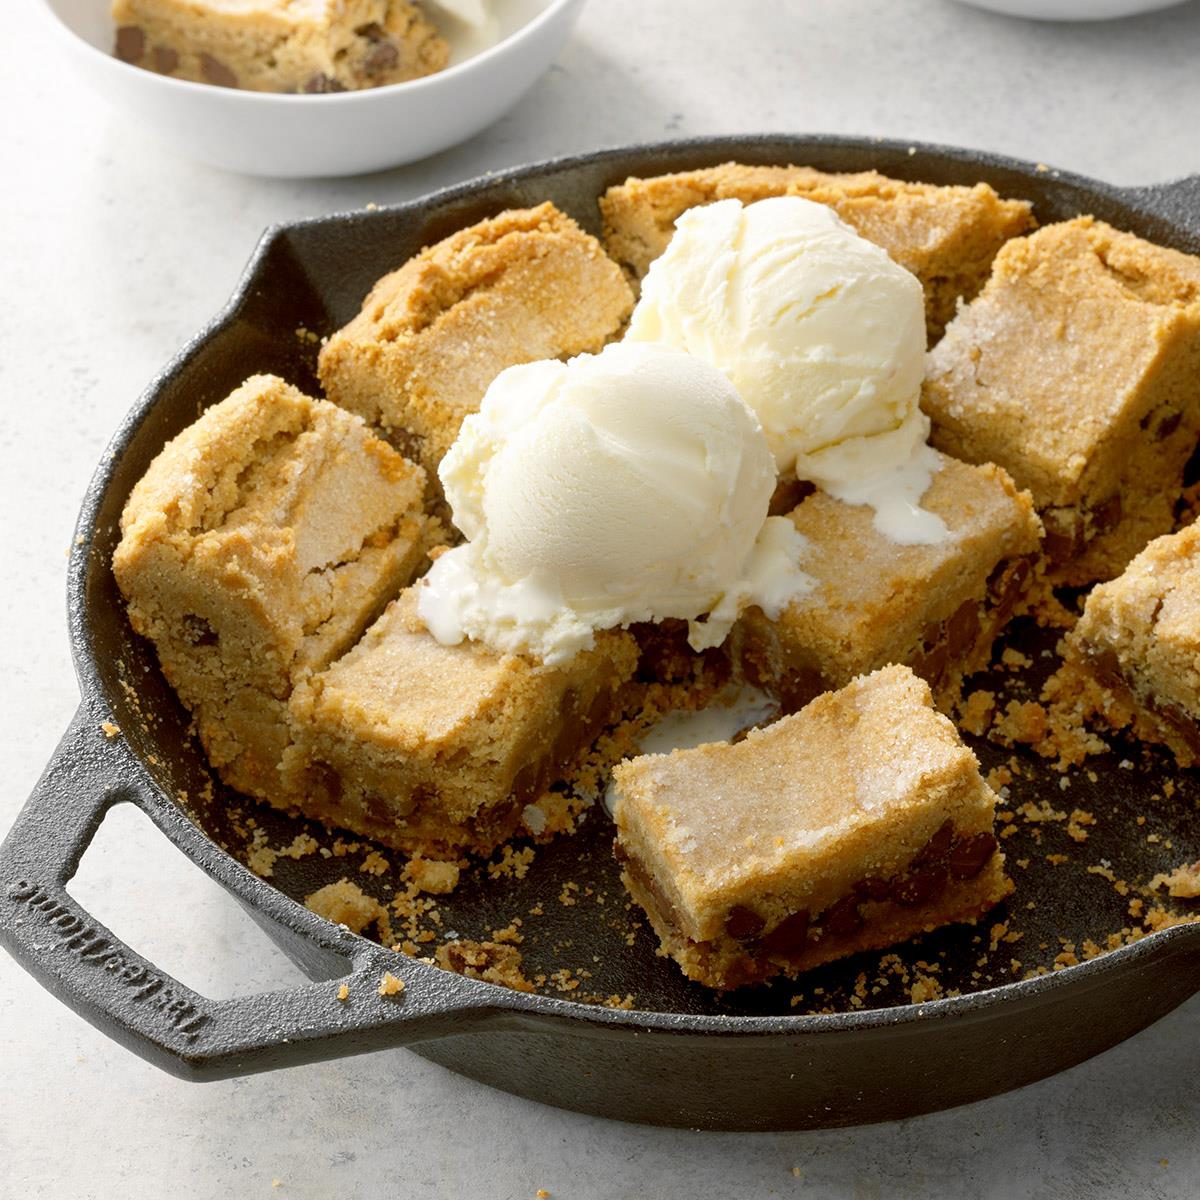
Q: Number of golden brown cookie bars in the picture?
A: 9